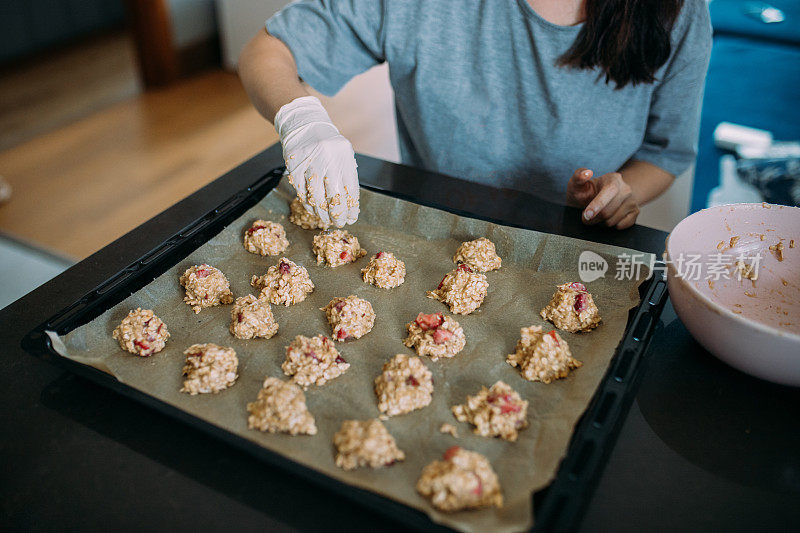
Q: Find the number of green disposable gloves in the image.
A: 0